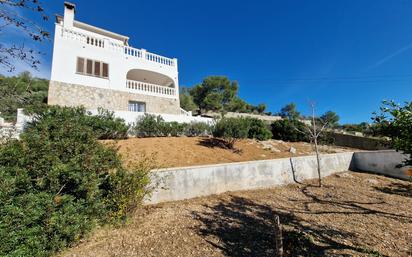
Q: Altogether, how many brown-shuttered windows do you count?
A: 4